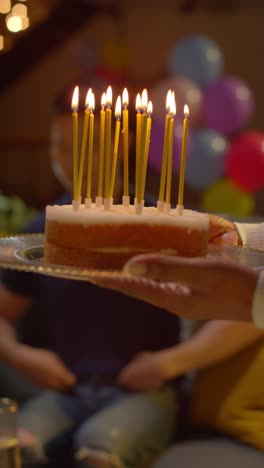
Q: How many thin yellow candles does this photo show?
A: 13